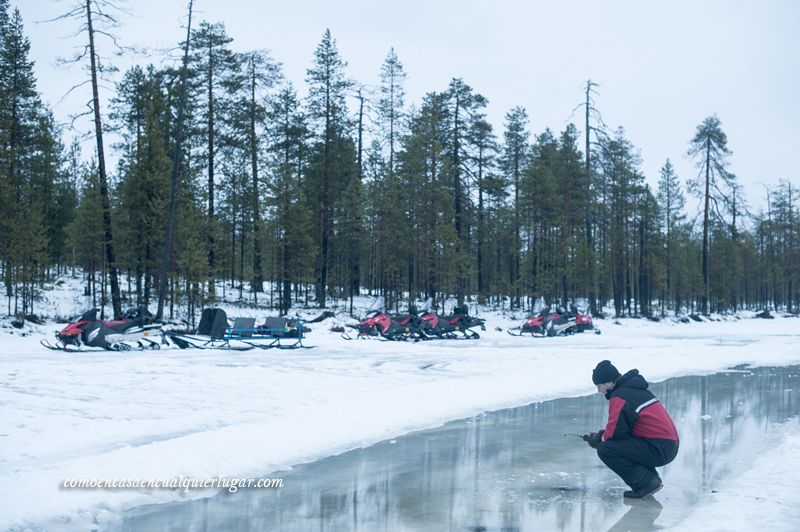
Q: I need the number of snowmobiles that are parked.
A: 5